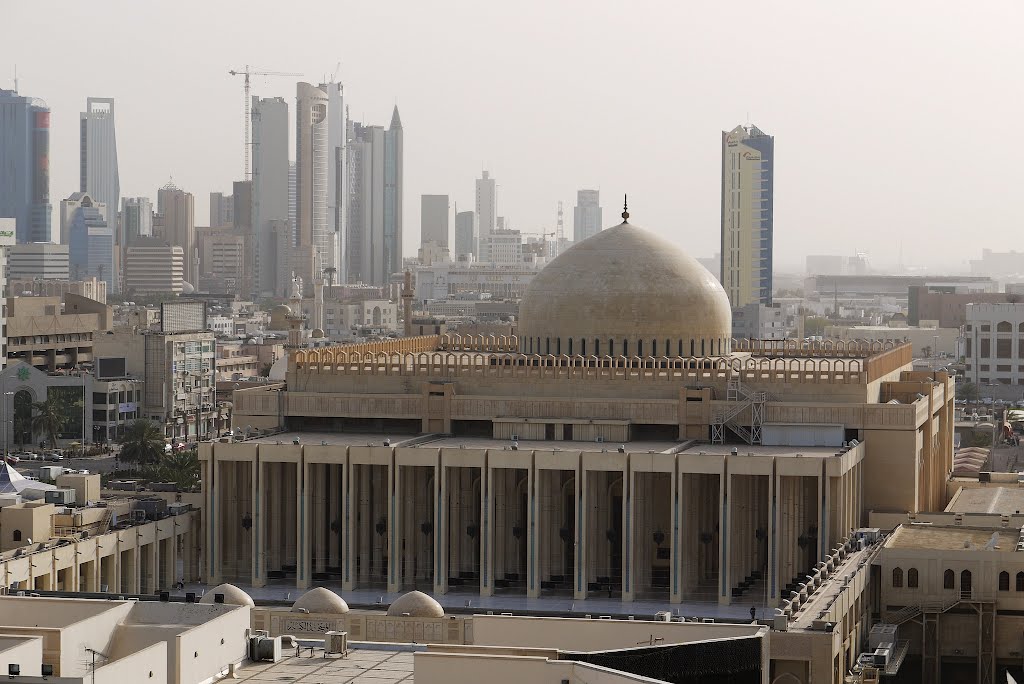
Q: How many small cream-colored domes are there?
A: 3